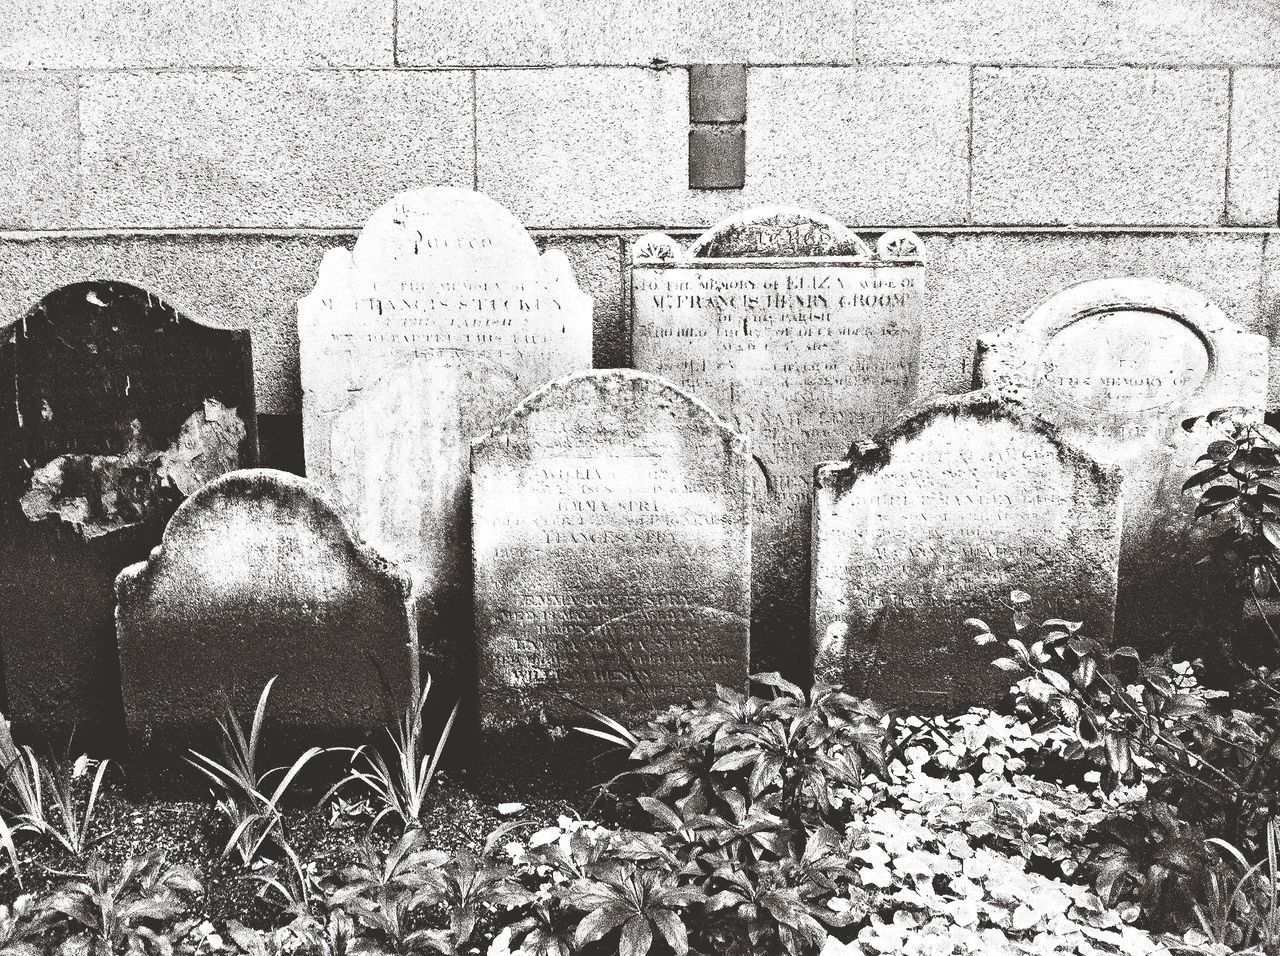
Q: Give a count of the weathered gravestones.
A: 7